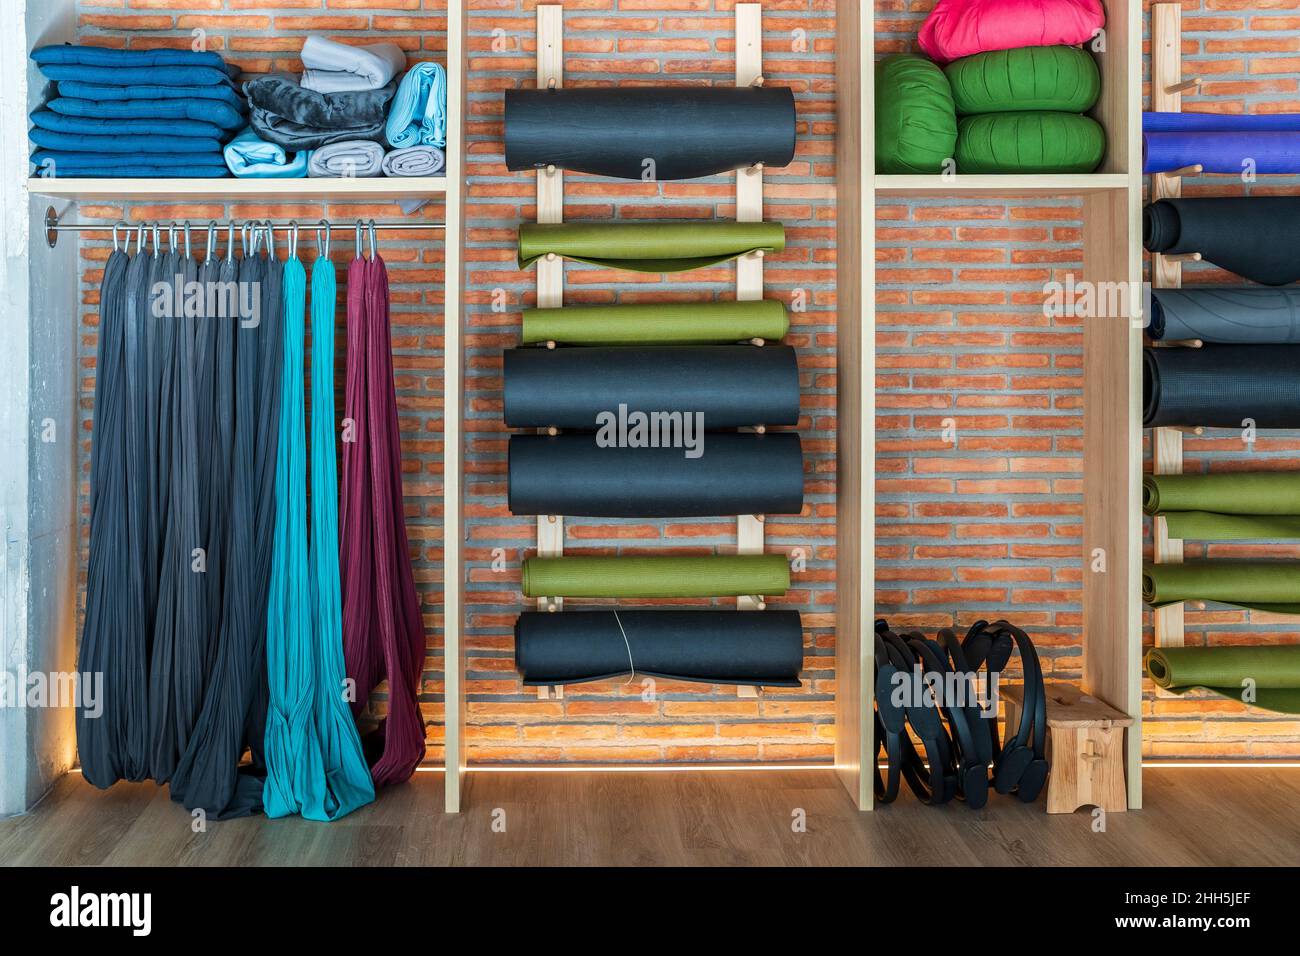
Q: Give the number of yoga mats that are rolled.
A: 14